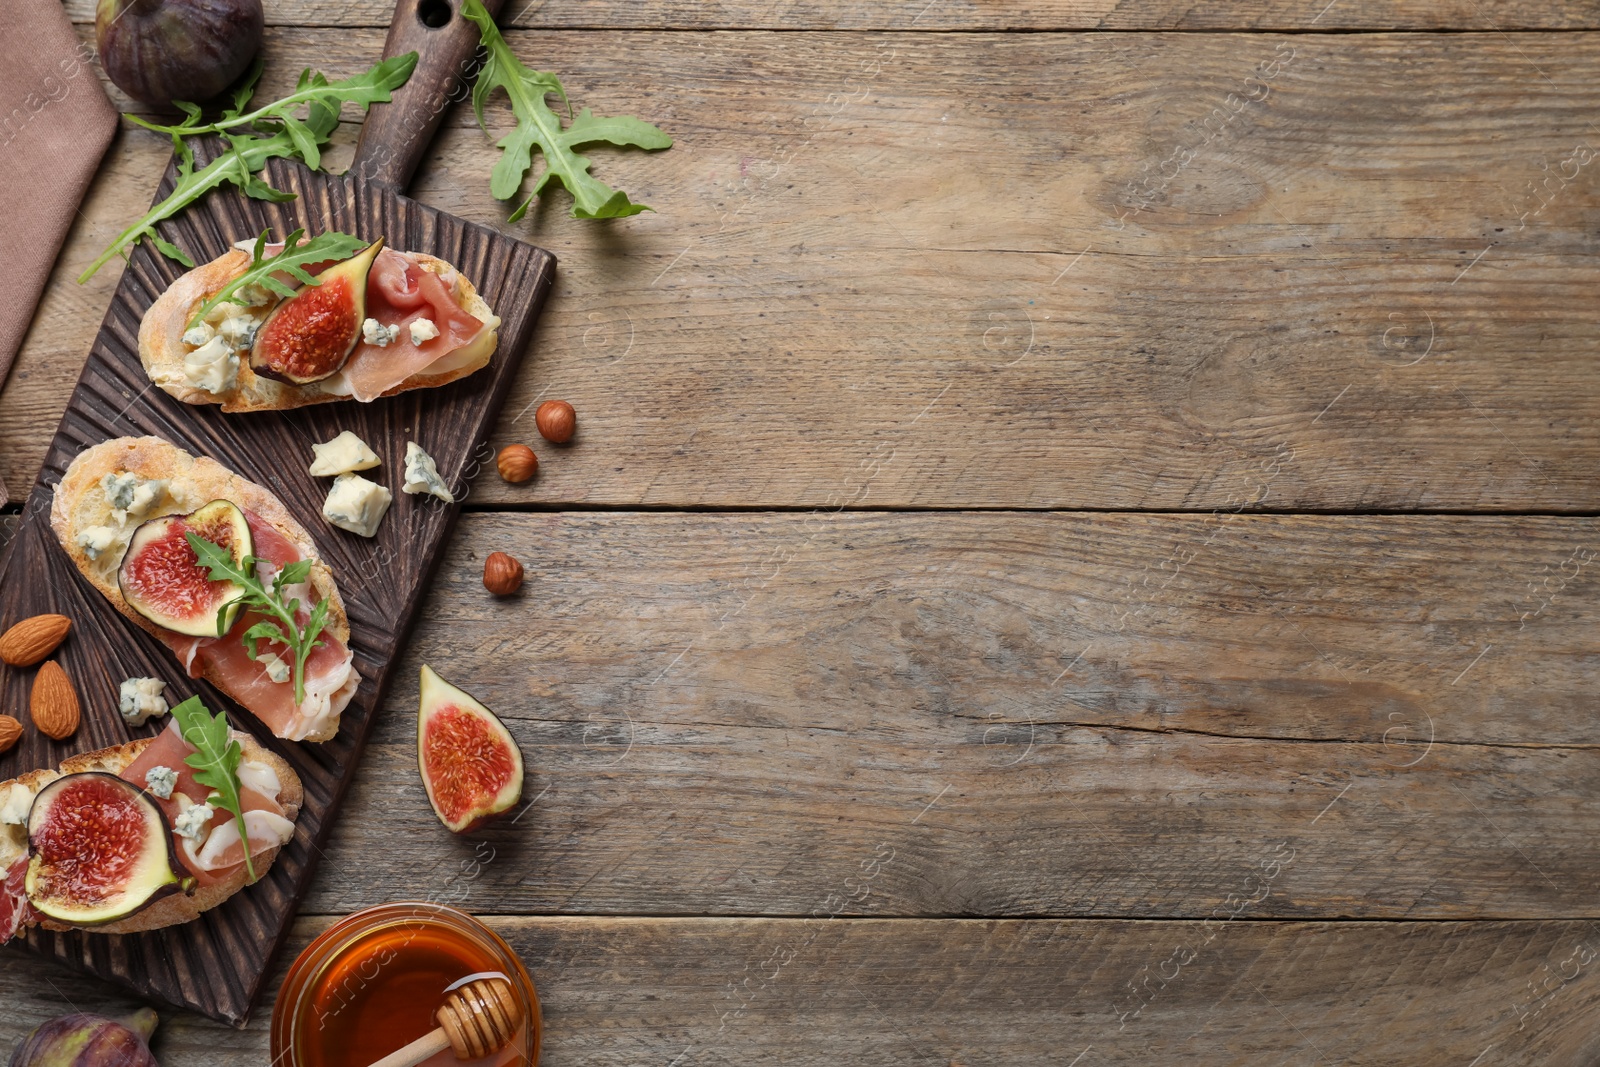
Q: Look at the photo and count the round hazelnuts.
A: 3